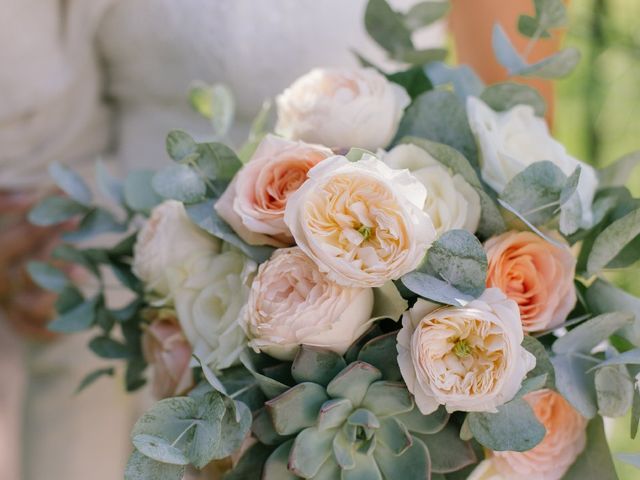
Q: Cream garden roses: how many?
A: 2